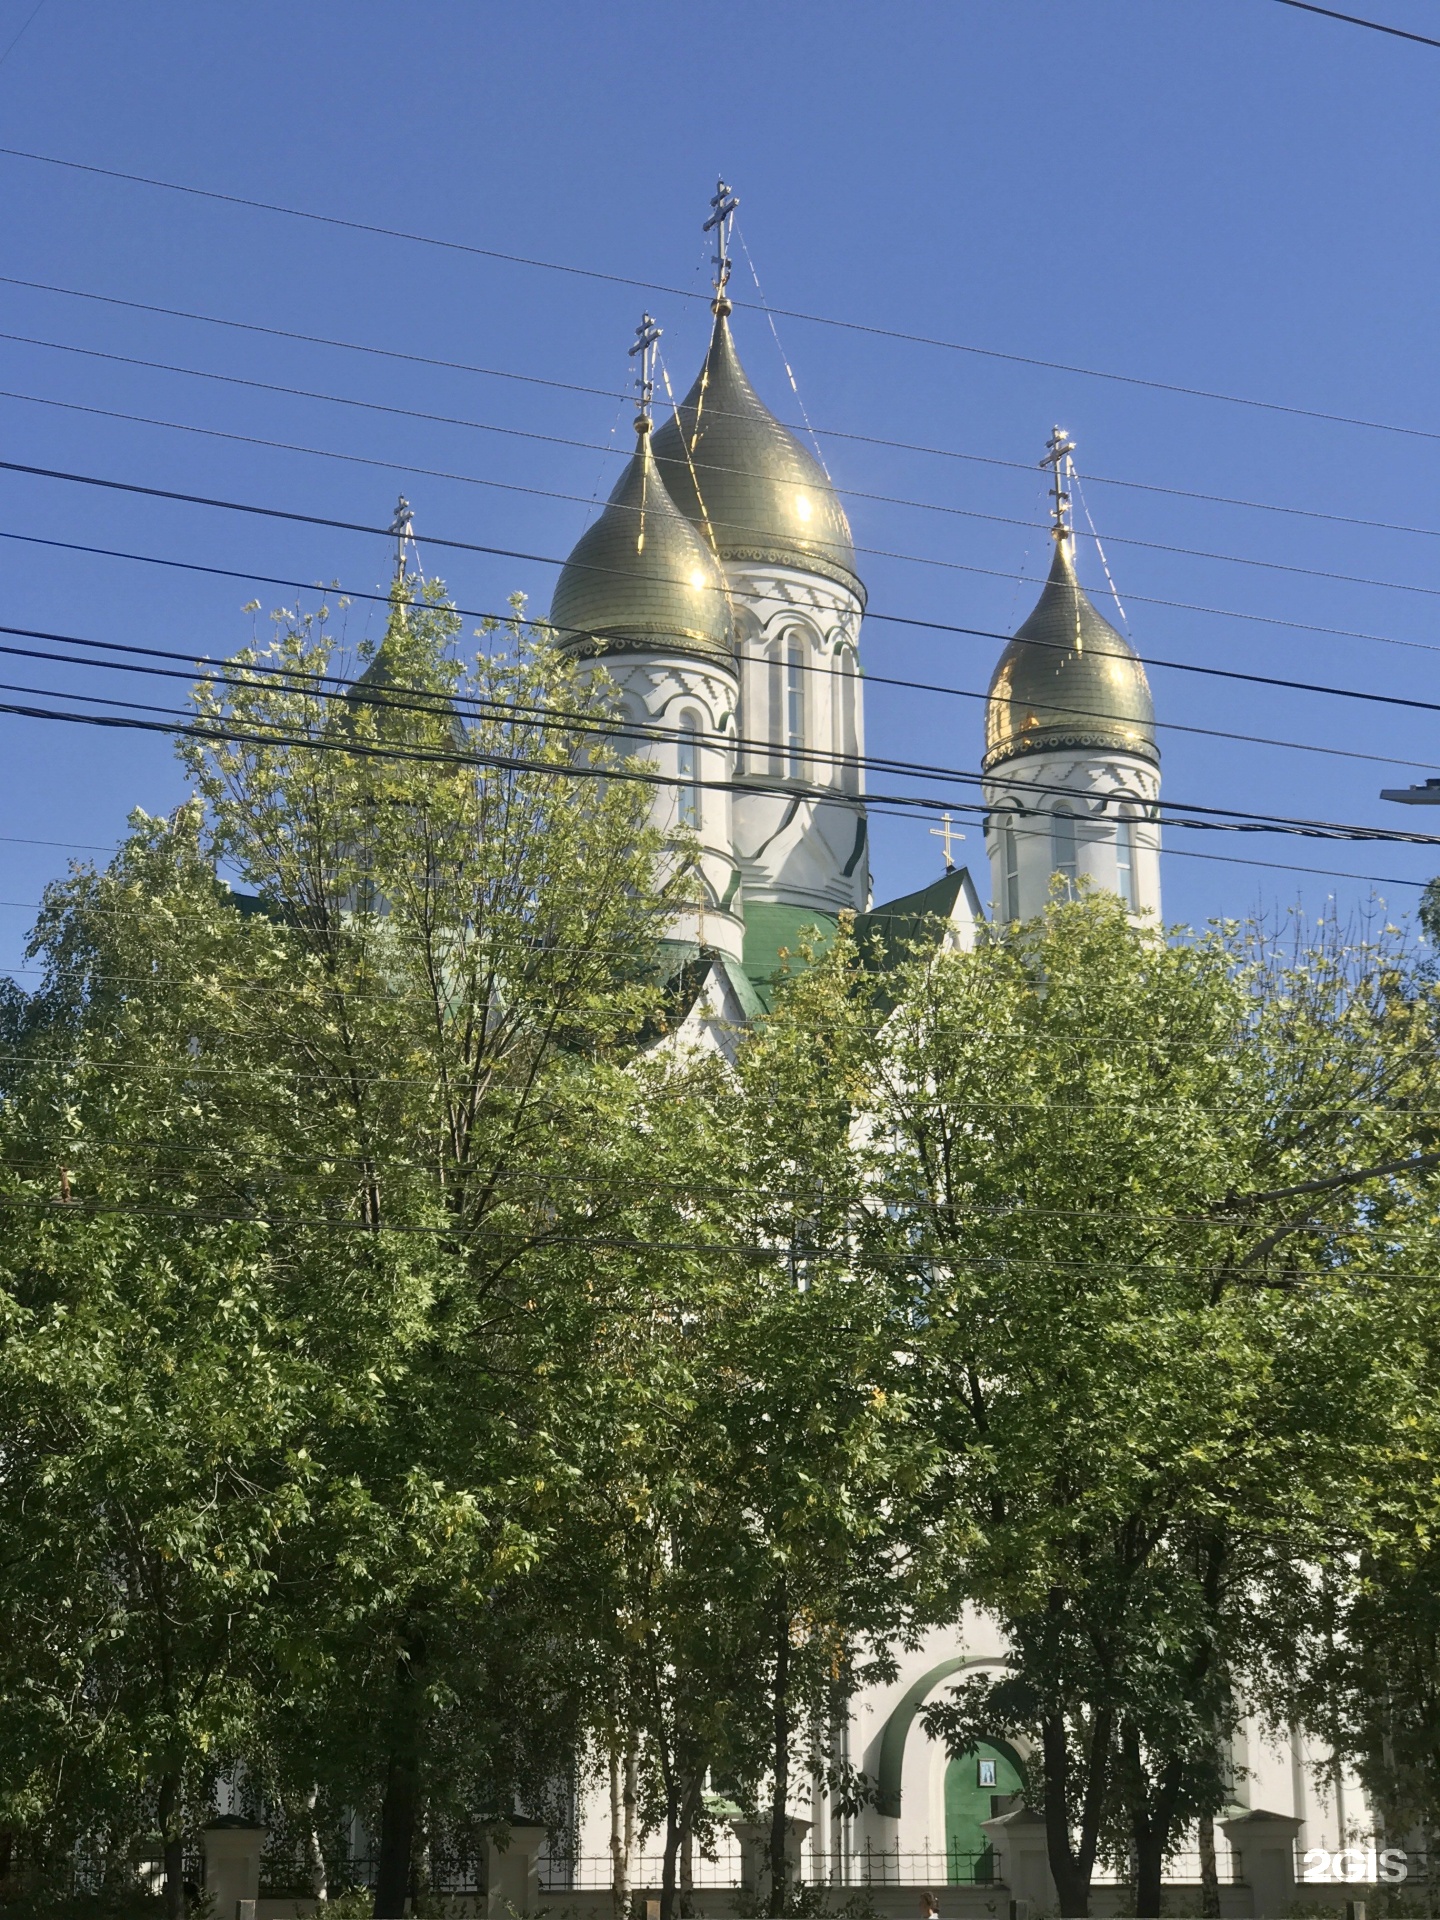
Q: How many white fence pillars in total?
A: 5